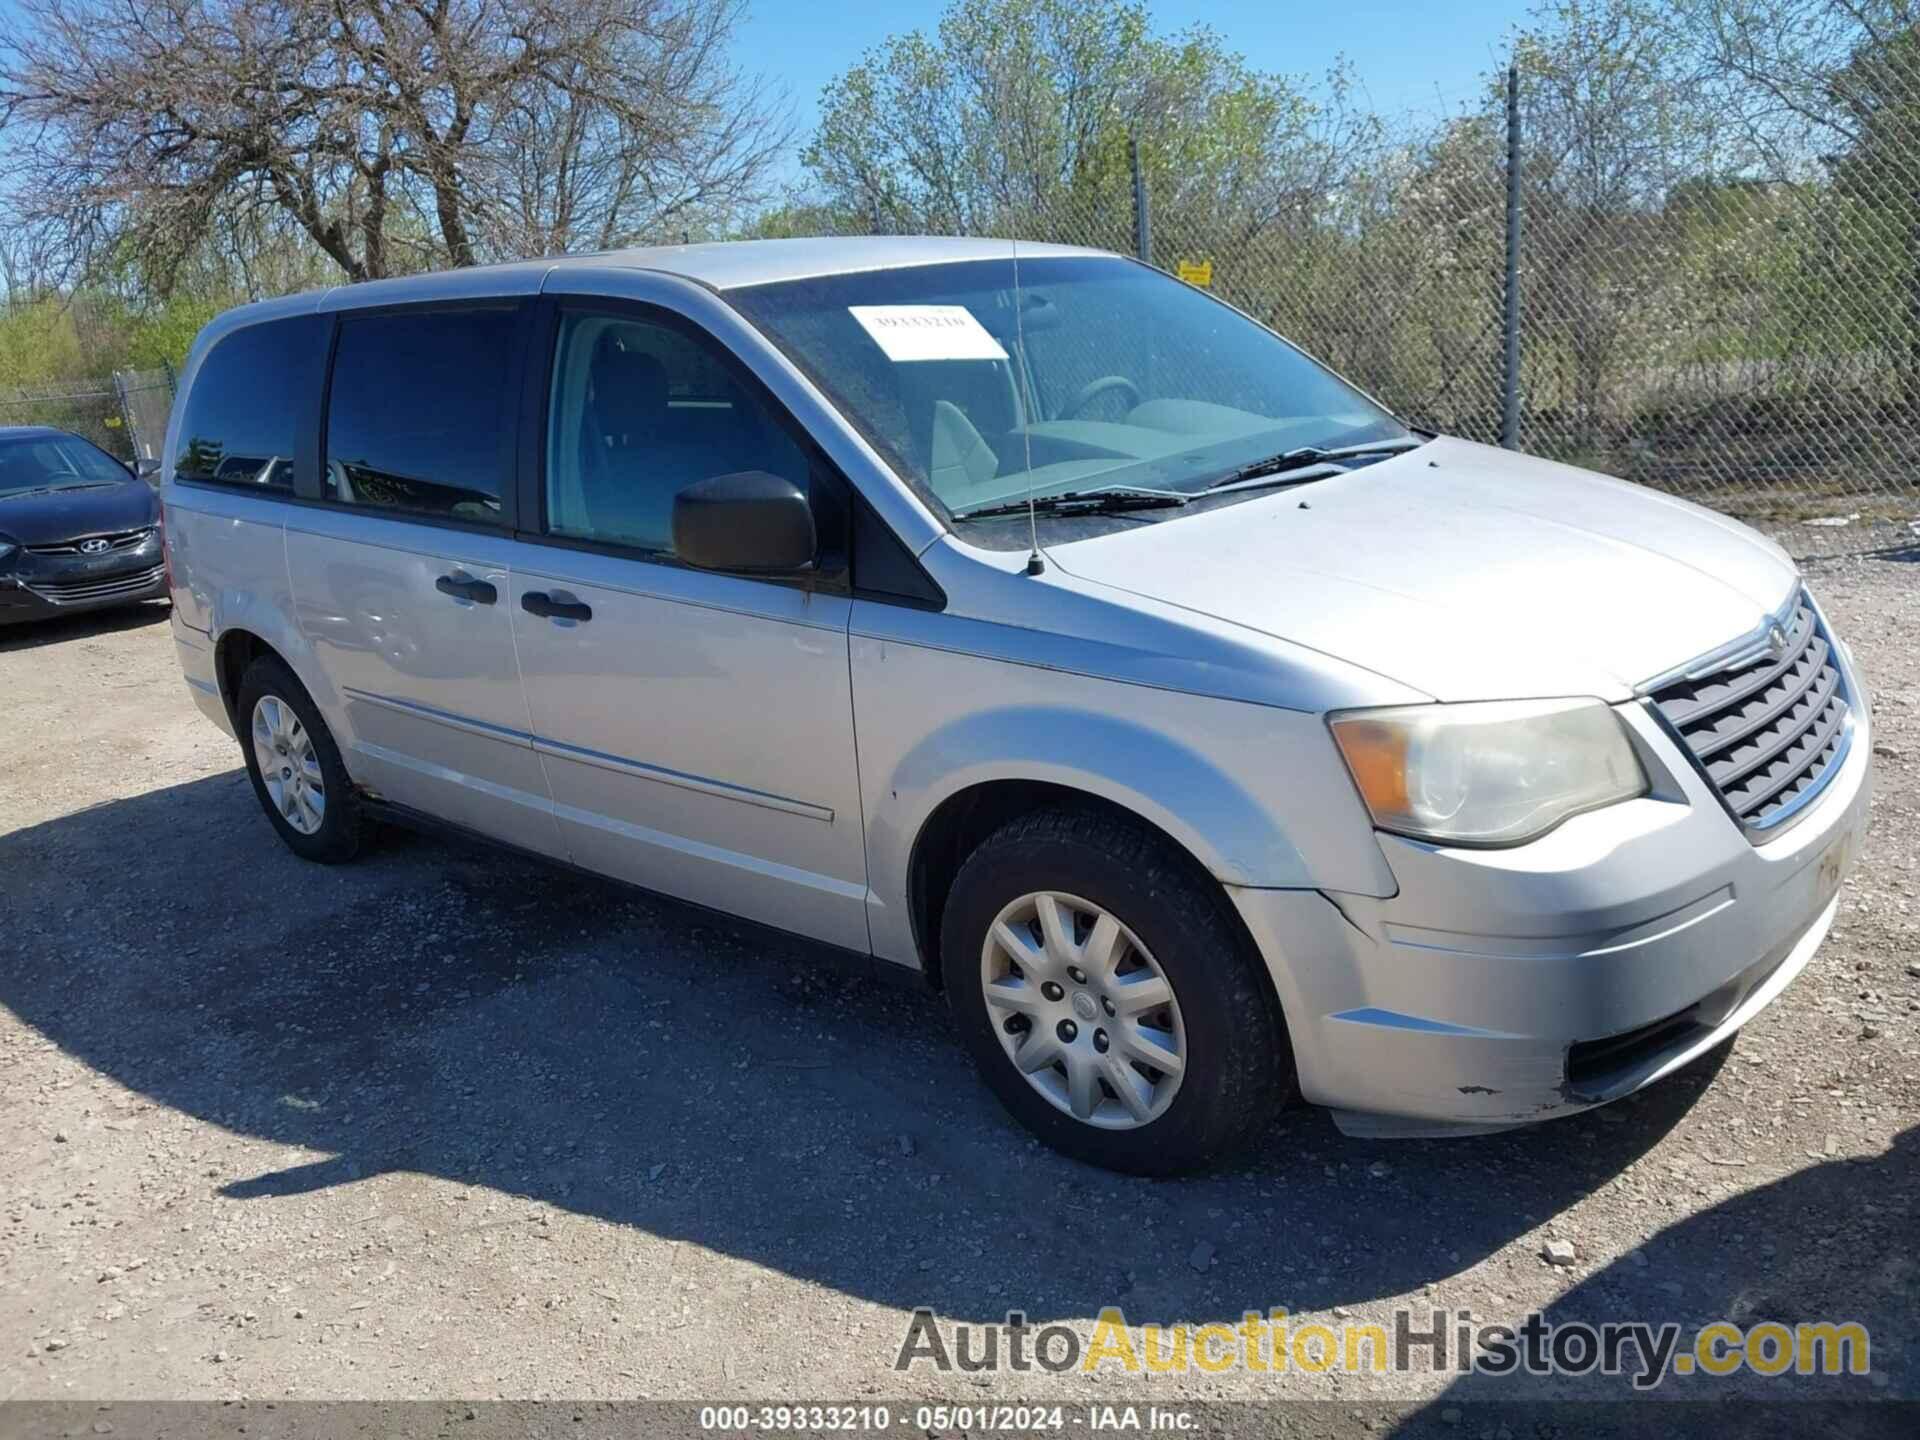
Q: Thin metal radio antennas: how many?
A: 1